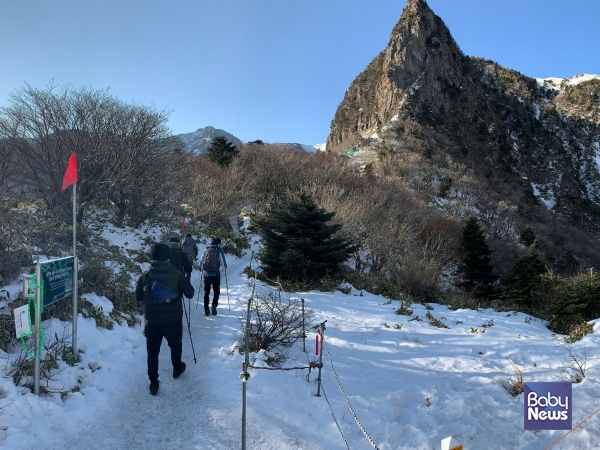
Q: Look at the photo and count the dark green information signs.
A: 1